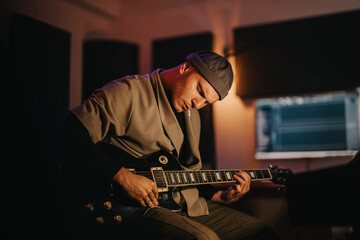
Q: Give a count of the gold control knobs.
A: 4